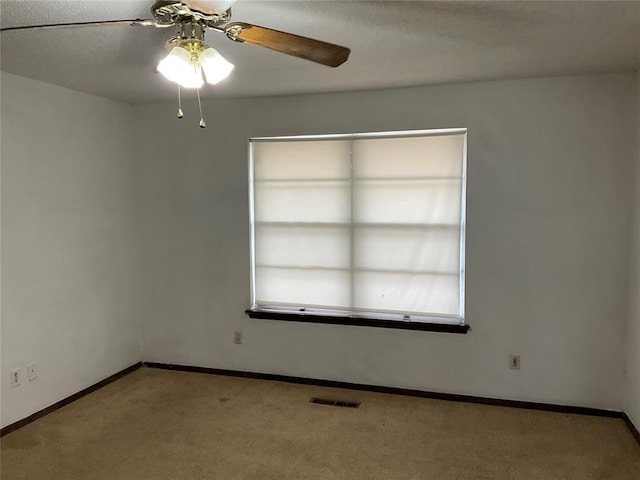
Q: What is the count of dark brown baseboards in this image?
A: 3